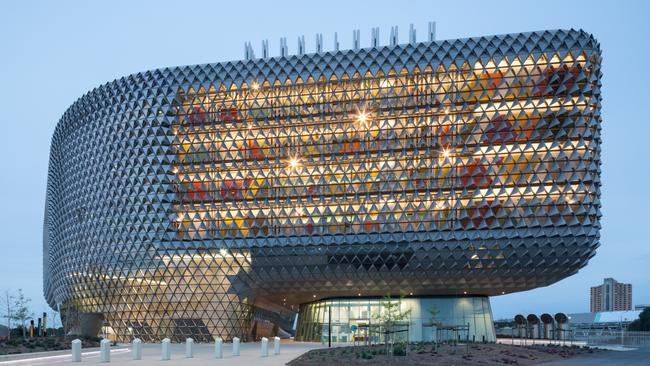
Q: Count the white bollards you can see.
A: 9